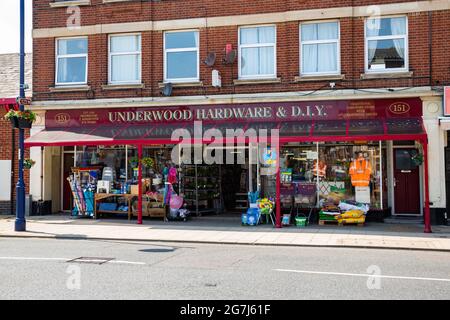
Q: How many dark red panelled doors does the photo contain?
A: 2